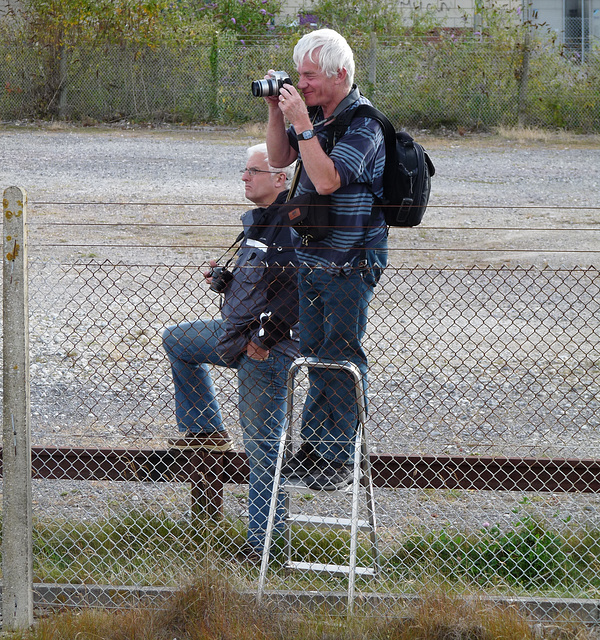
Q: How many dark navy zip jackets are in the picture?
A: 1